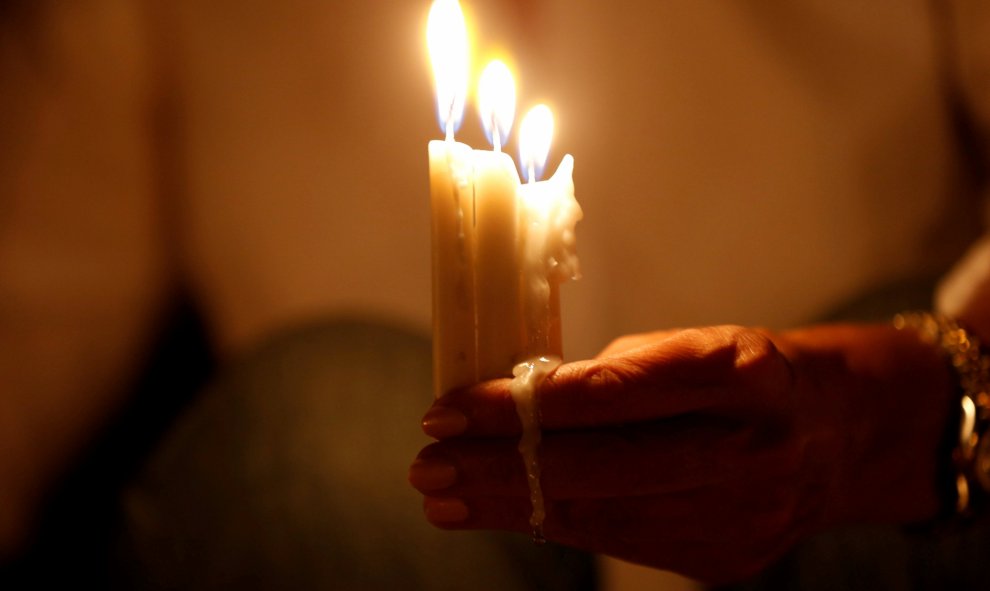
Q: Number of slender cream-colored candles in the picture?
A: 3